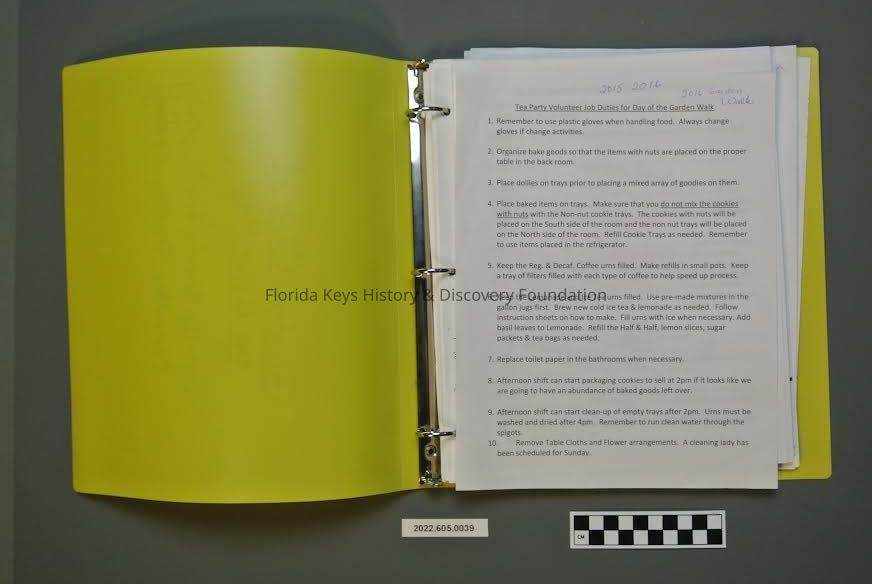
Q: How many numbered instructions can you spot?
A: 10